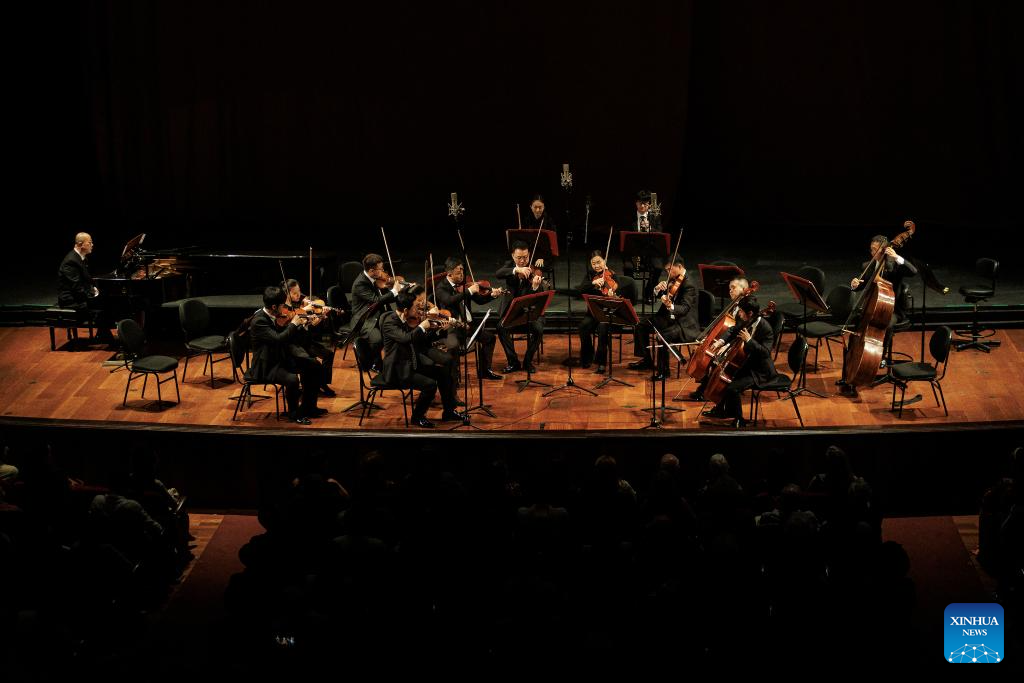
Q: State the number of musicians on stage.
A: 15